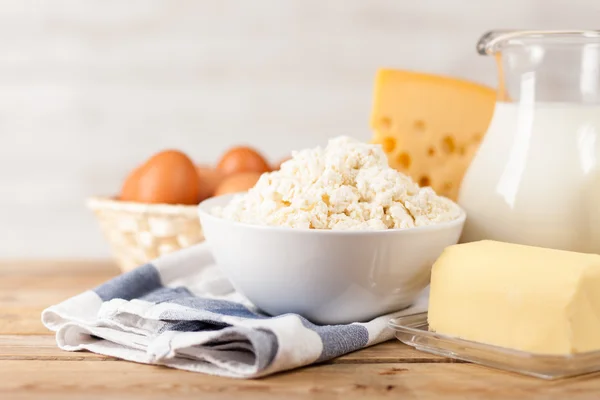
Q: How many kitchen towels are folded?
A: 1